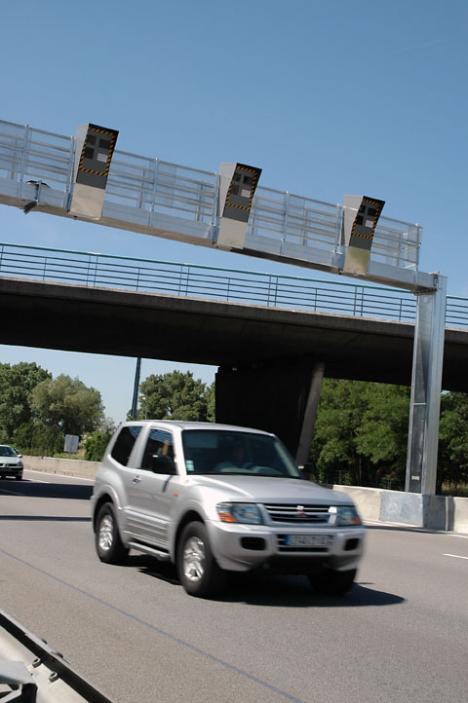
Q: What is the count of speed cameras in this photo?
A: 3